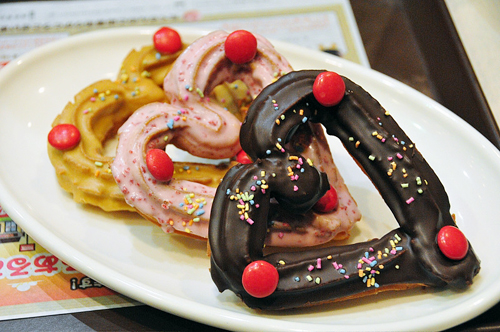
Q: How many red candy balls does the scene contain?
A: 9